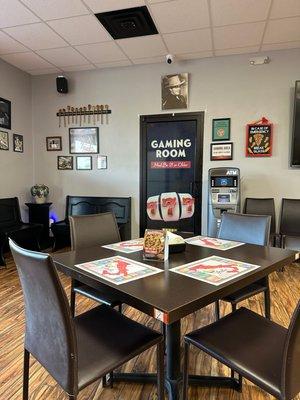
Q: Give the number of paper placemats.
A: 4